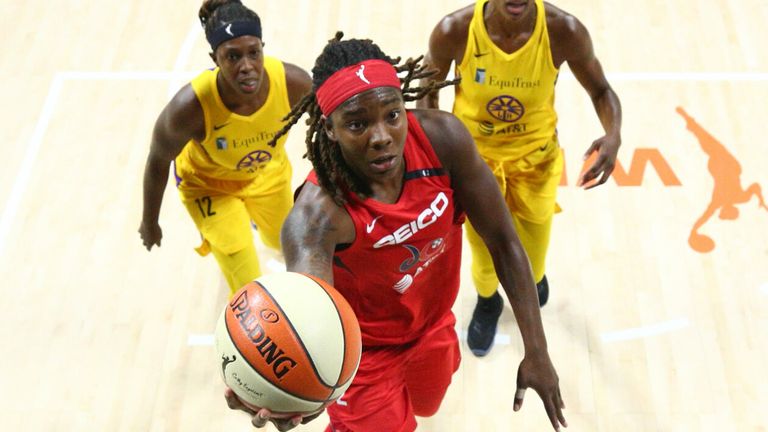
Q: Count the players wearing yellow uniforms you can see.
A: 2